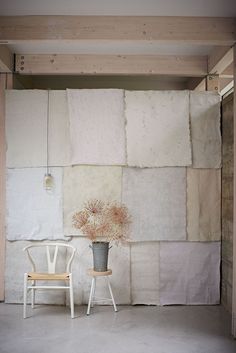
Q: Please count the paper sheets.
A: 12